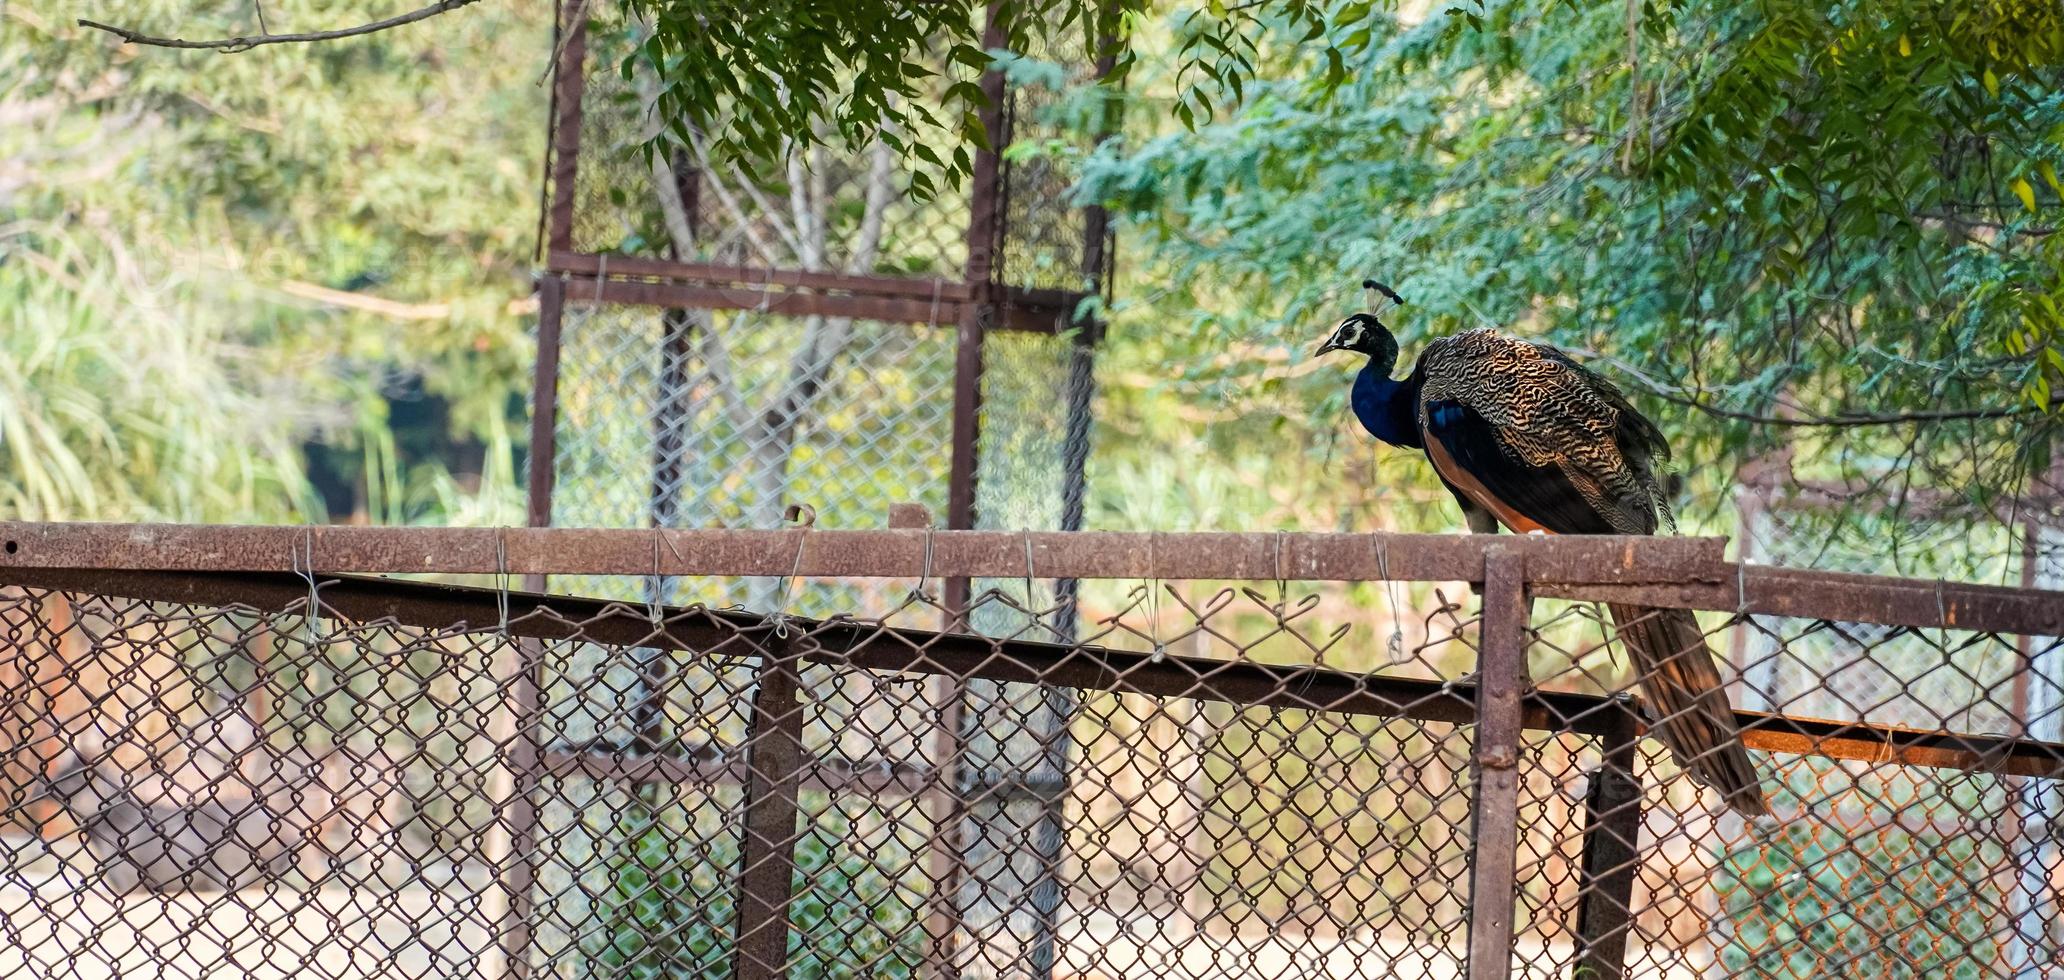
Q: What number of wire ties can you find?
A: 11